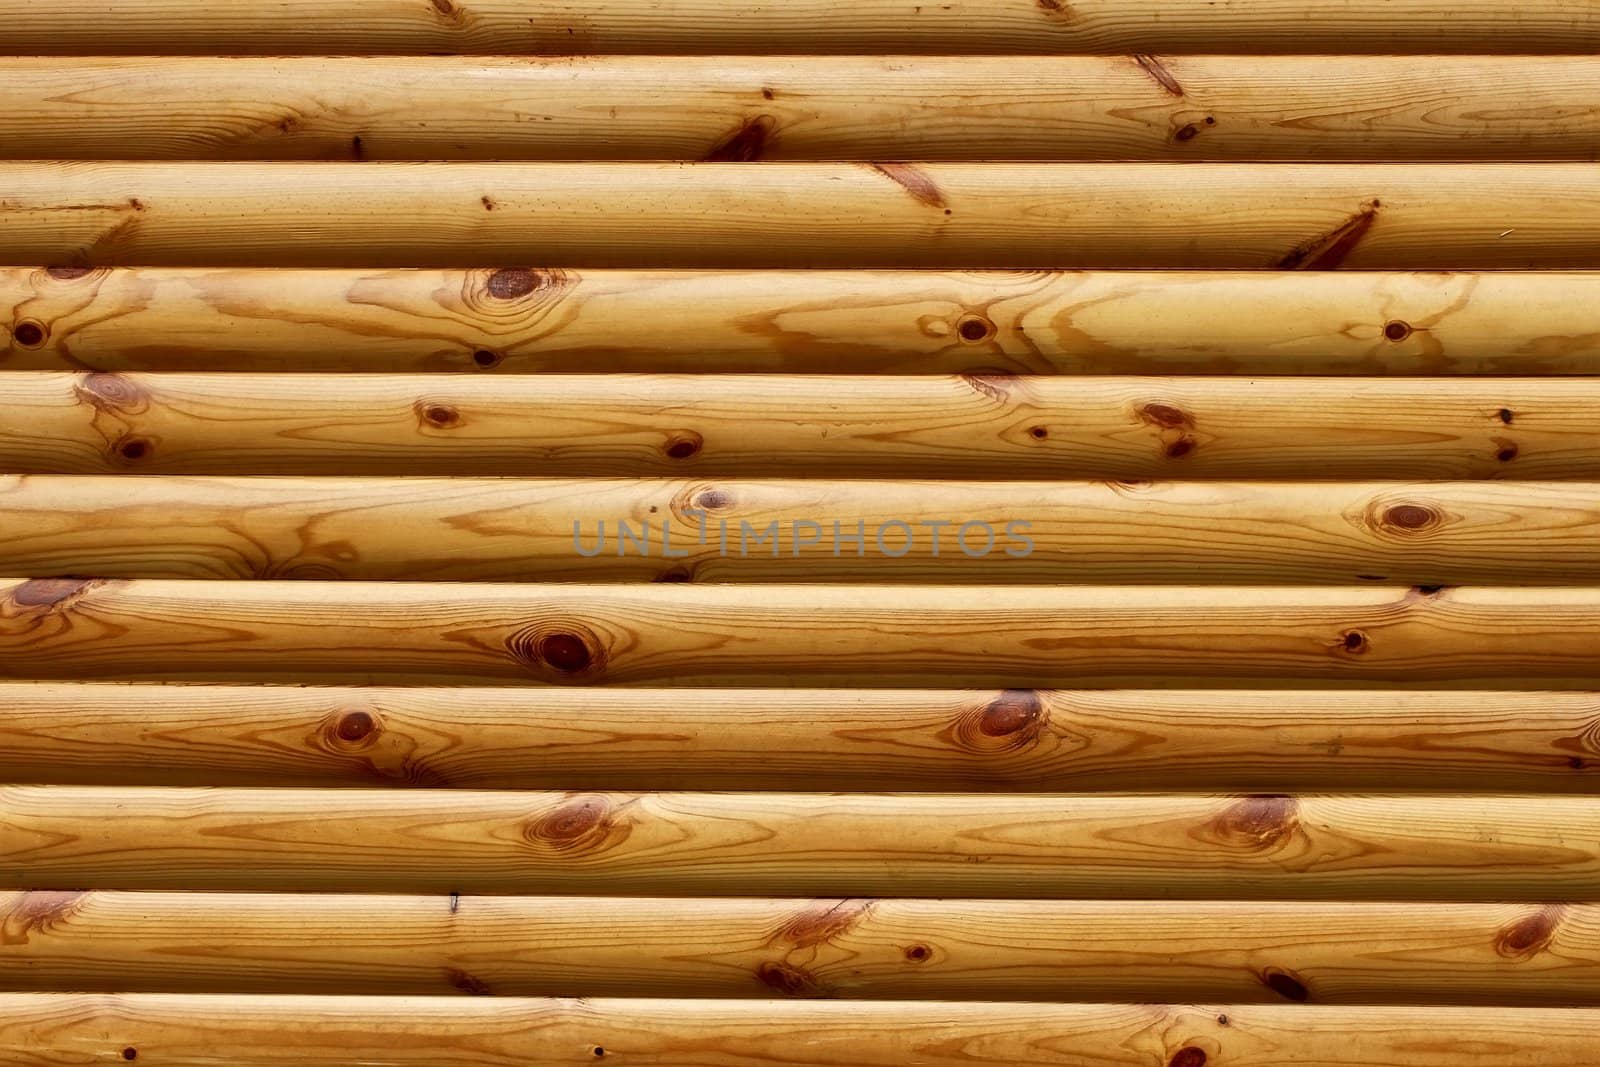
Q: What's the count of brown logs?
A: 11